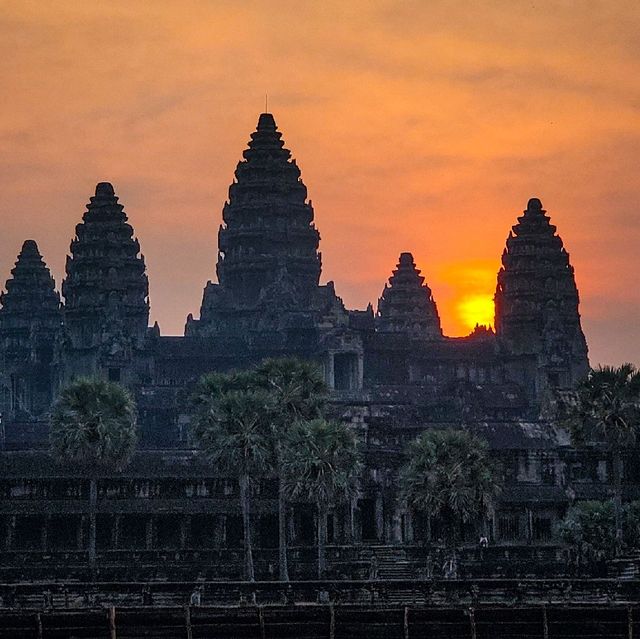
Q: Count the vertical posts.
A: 9